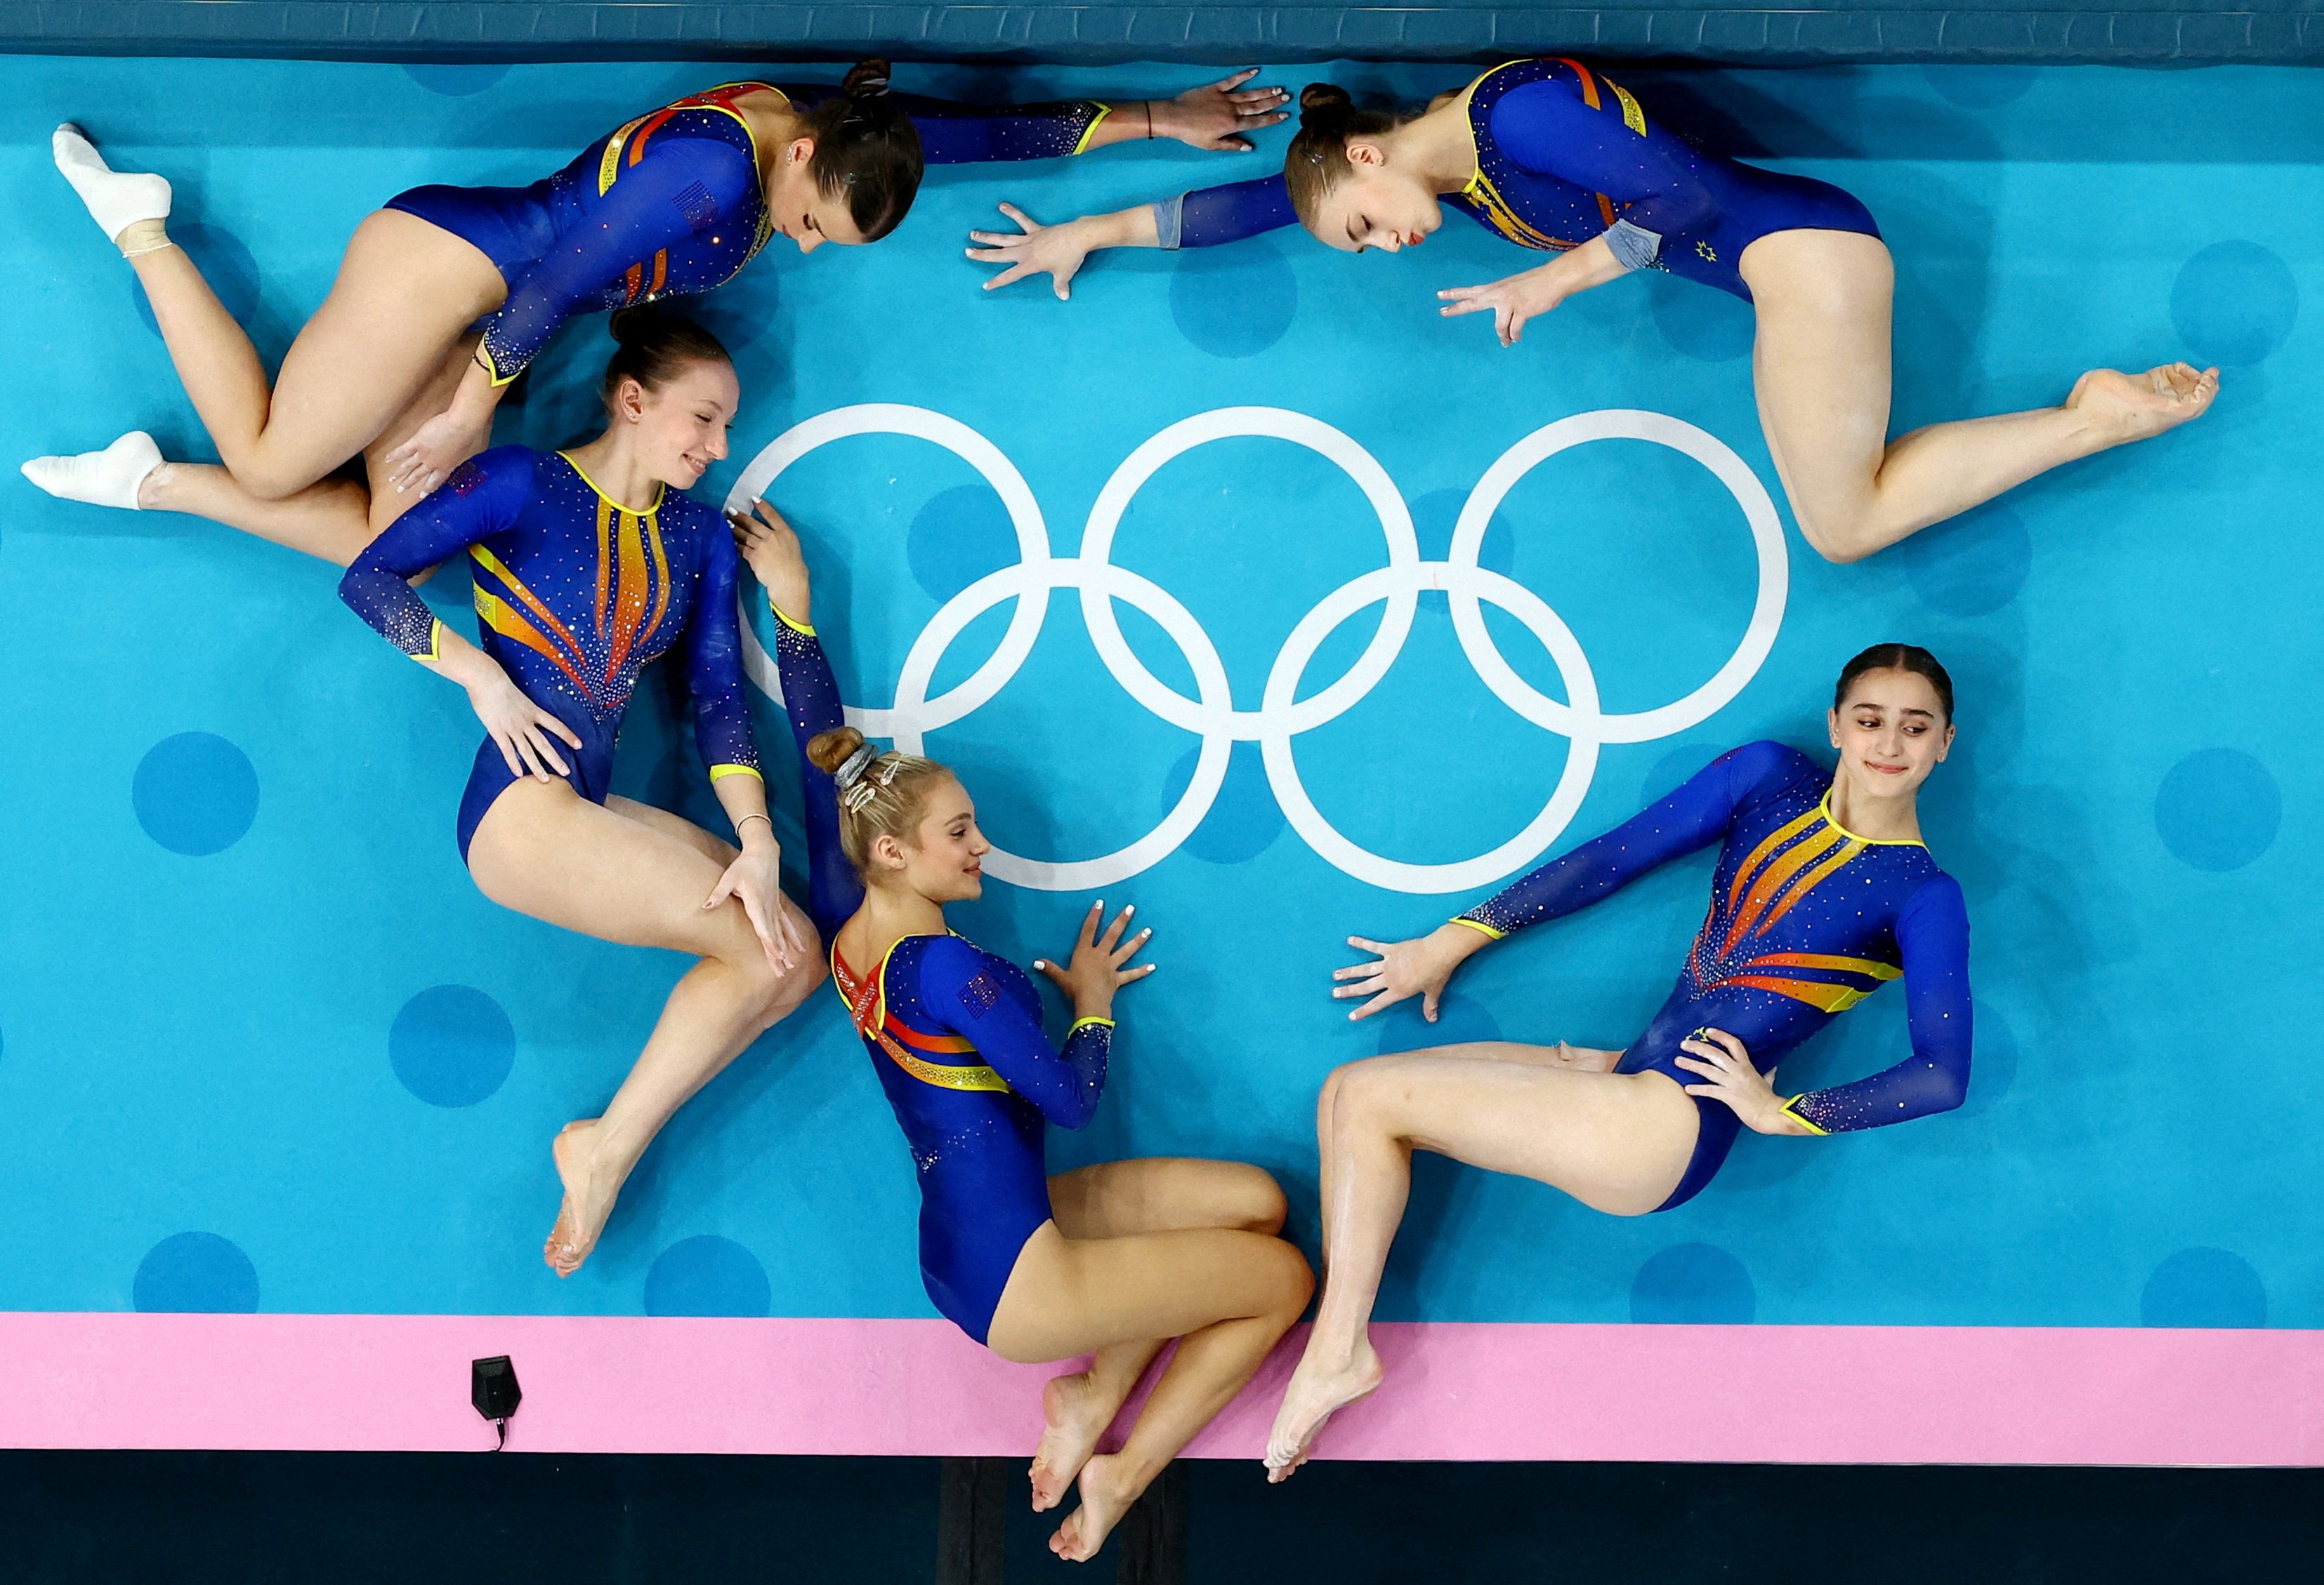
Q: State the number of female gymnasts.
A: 5